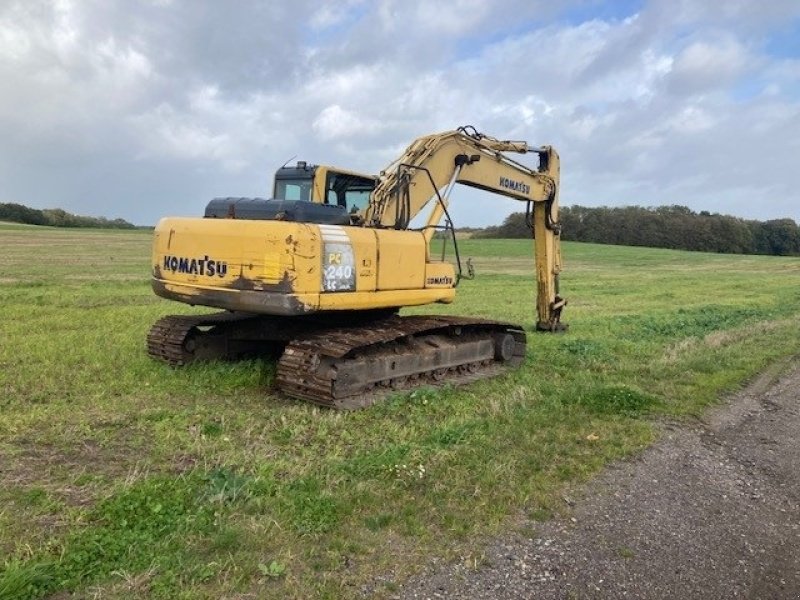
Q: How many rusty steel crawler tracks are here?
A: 2